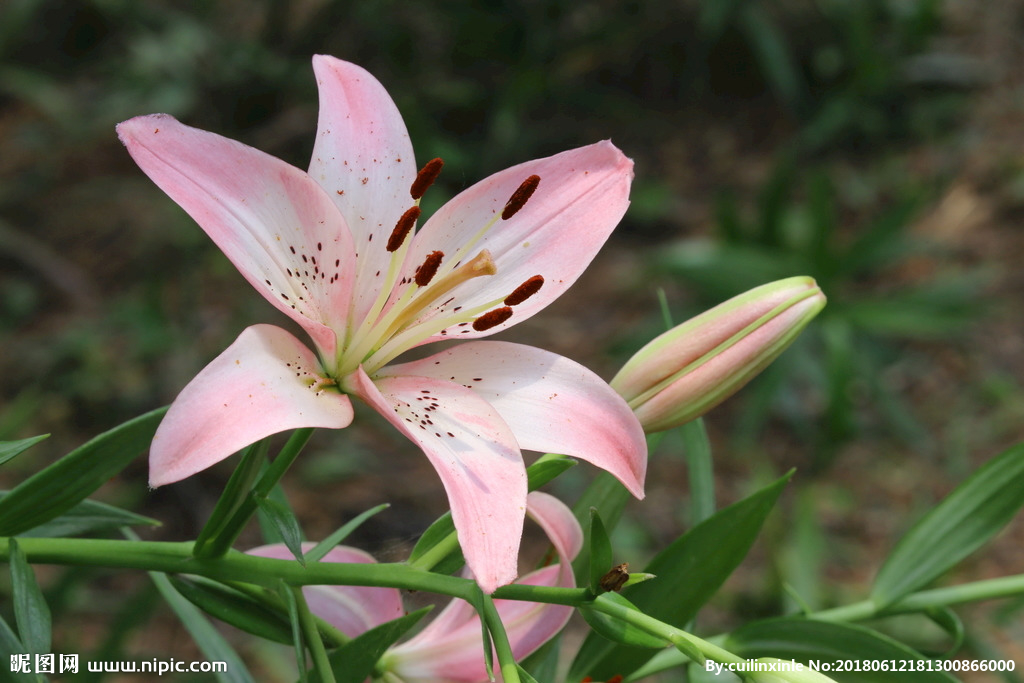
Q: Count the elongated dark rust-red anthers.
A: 6